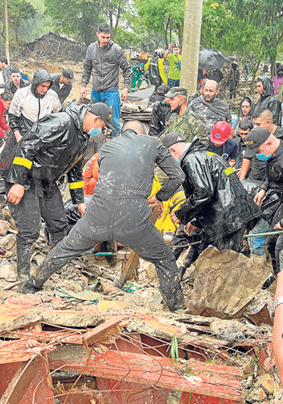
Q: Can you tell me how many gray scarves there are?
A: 1